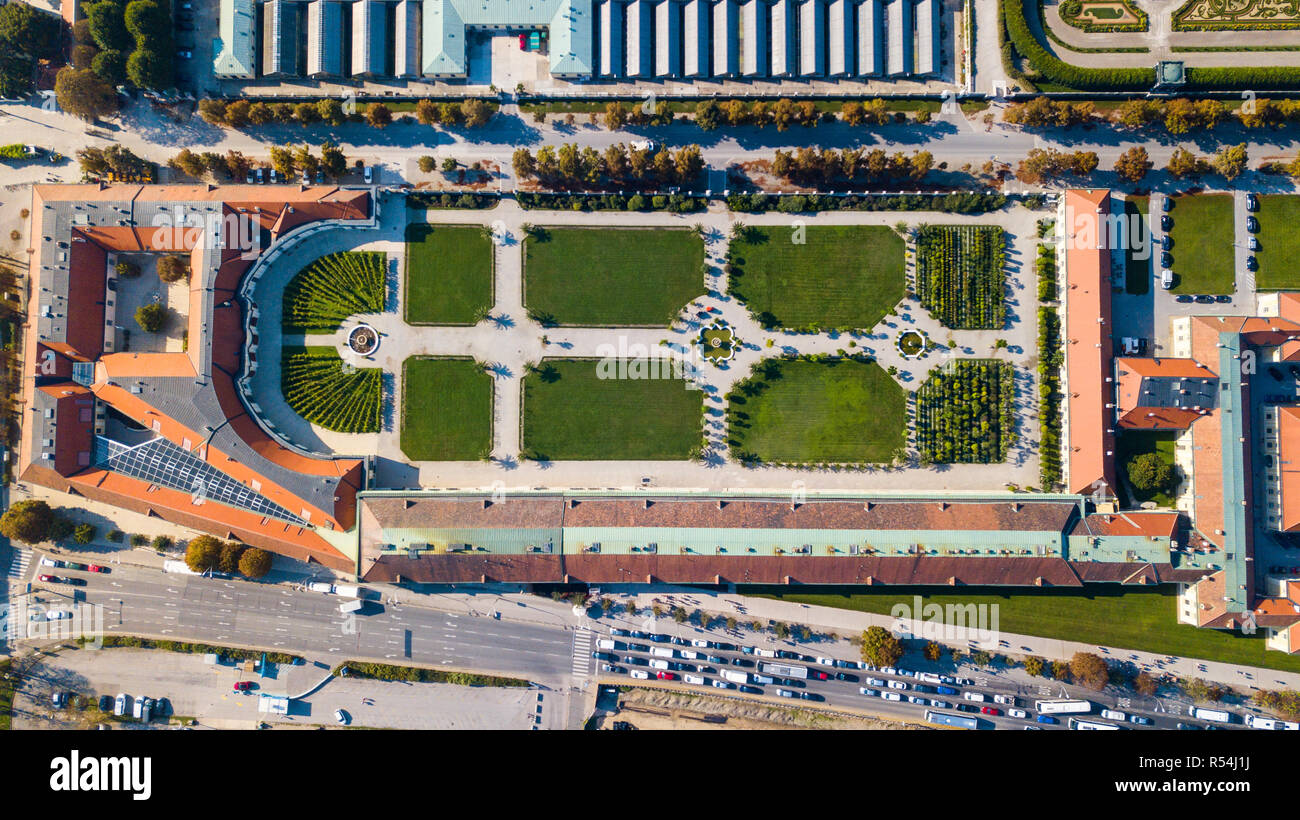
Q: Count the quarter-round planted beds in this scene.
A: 2